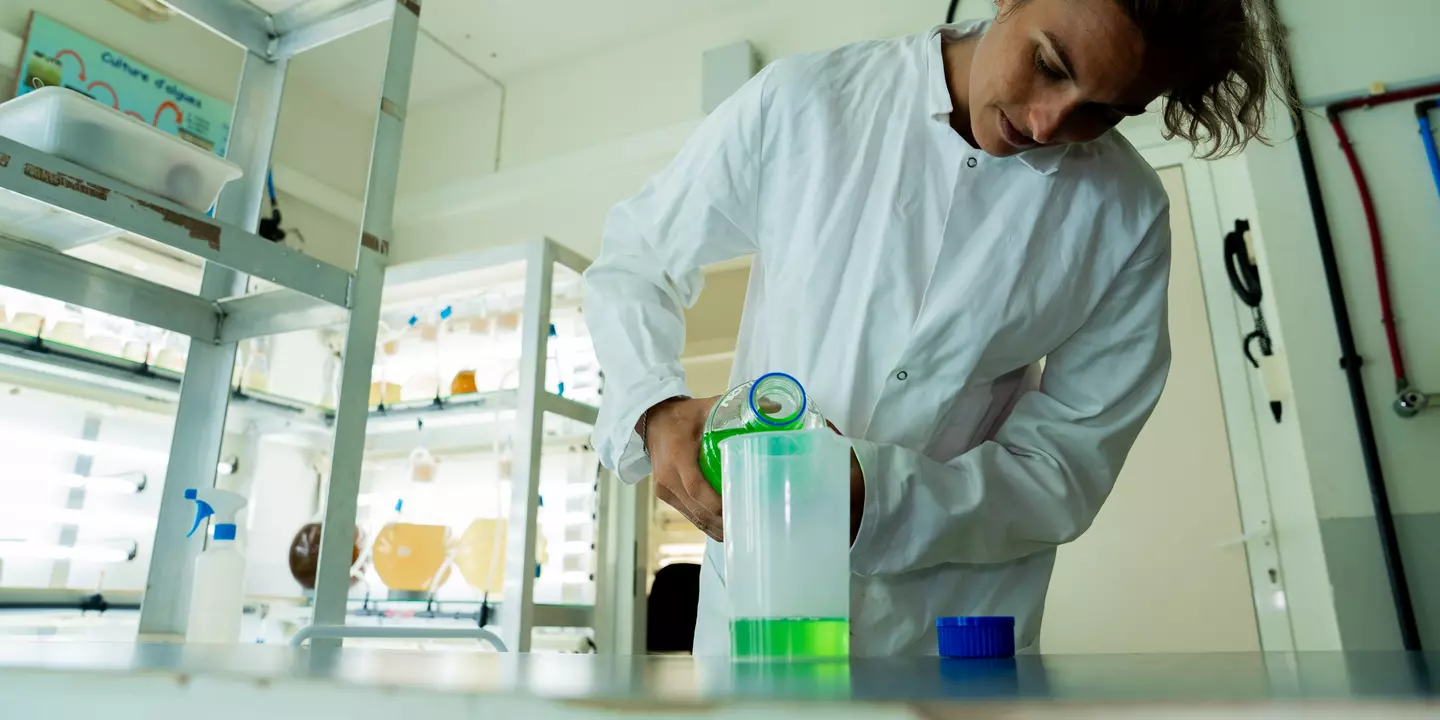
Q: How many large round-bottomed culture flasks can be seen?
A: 3